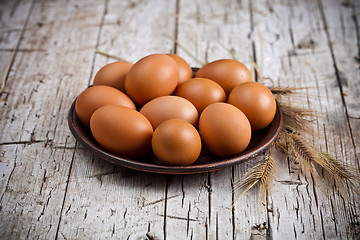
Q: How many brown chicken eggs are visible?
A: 11